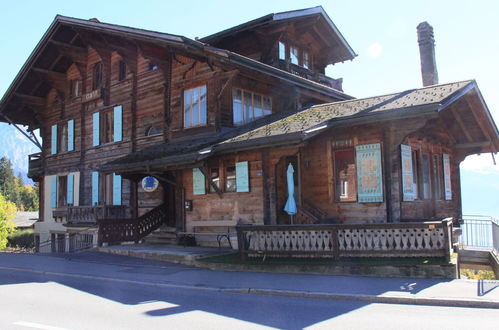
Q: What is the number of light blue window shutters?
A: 13